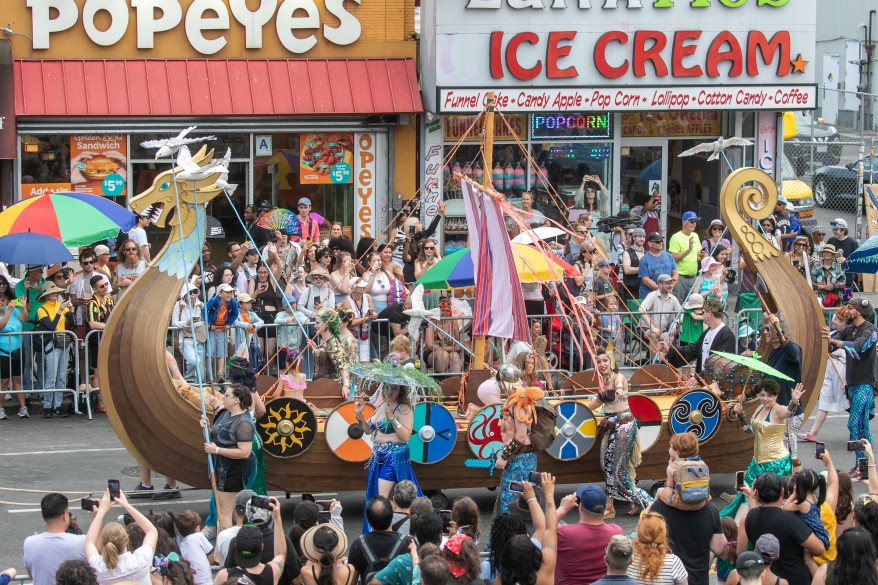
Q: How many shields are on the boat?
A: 7